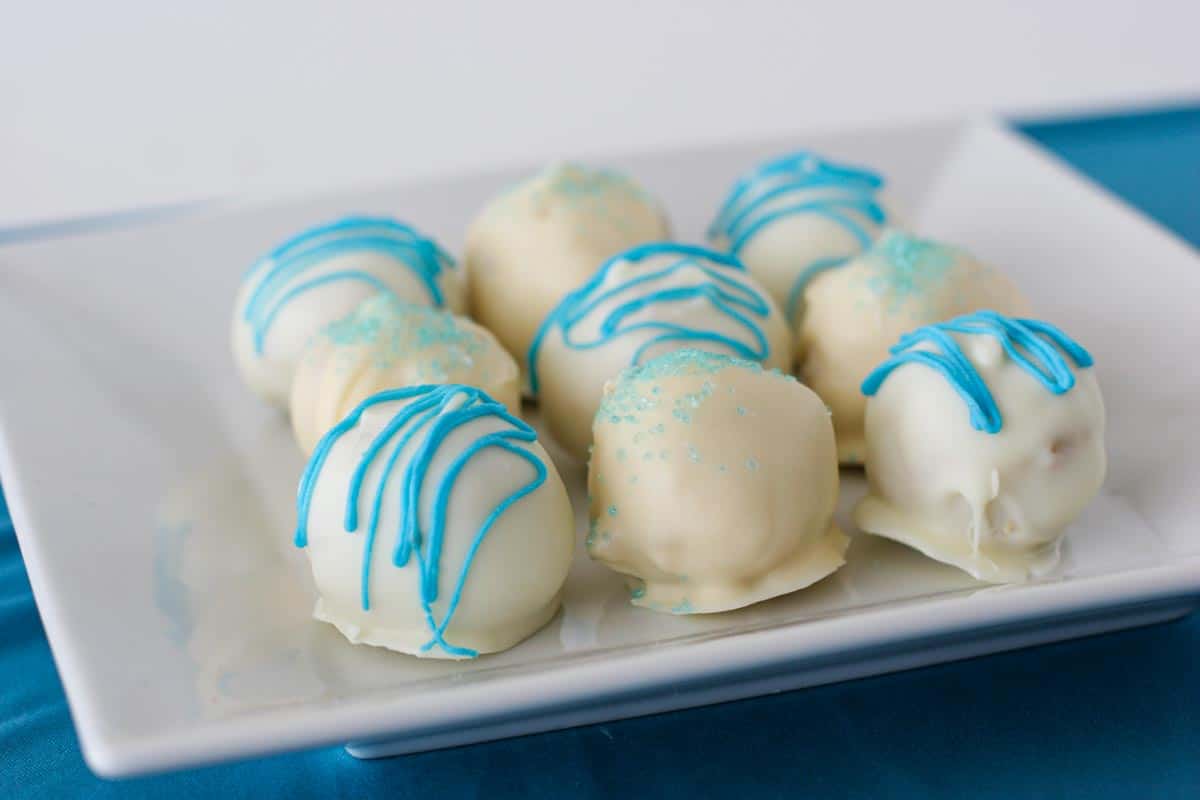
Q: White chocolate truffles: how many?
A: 9